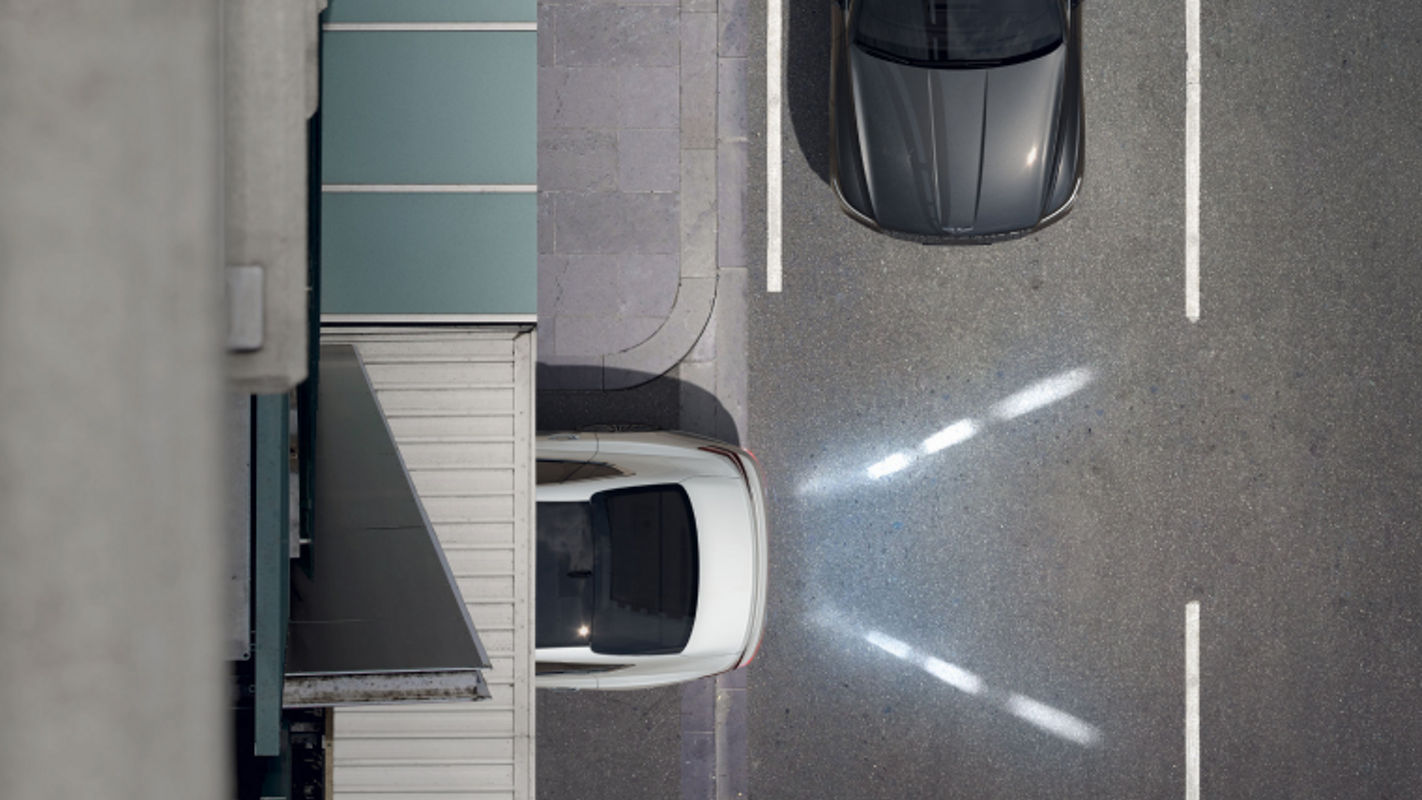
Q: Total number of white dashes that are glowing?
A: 6